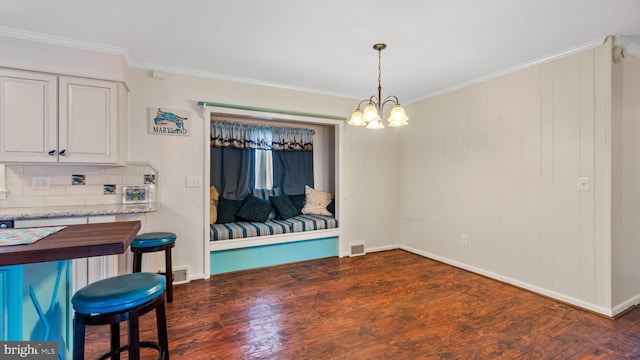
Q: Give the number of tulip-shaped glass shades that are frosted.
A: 5